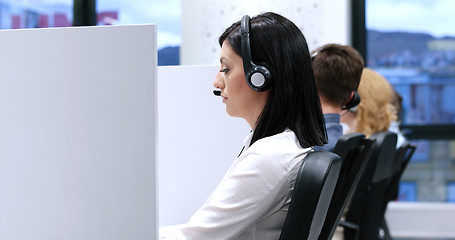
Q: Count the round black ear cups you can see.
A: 2